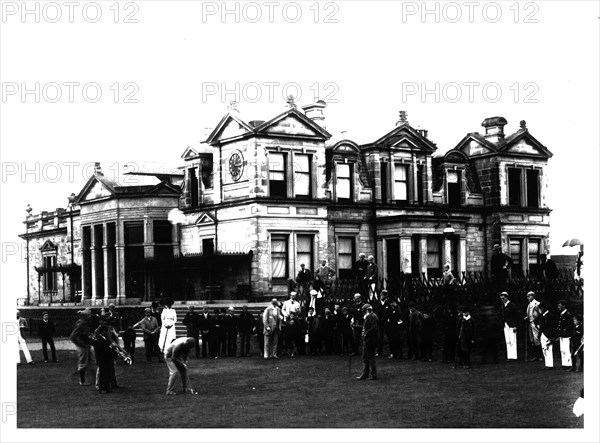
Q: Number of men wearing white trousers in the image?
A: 4